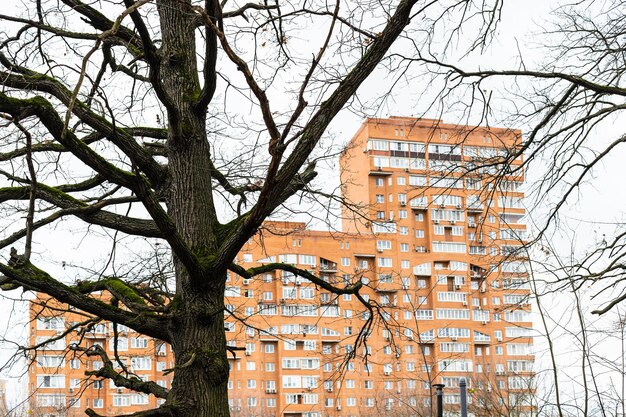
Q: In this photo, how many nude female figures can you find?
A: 0